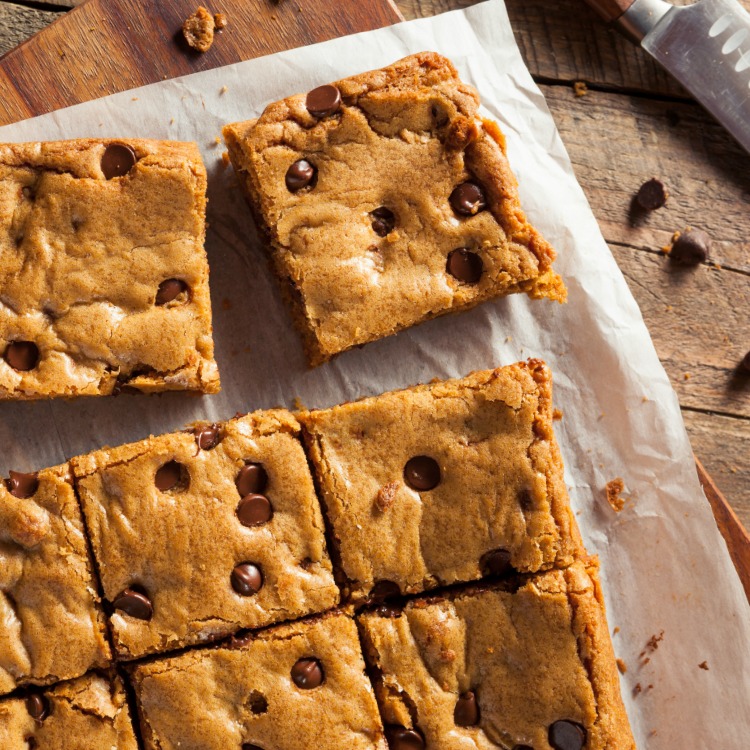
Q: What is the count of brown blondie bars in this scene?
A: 8